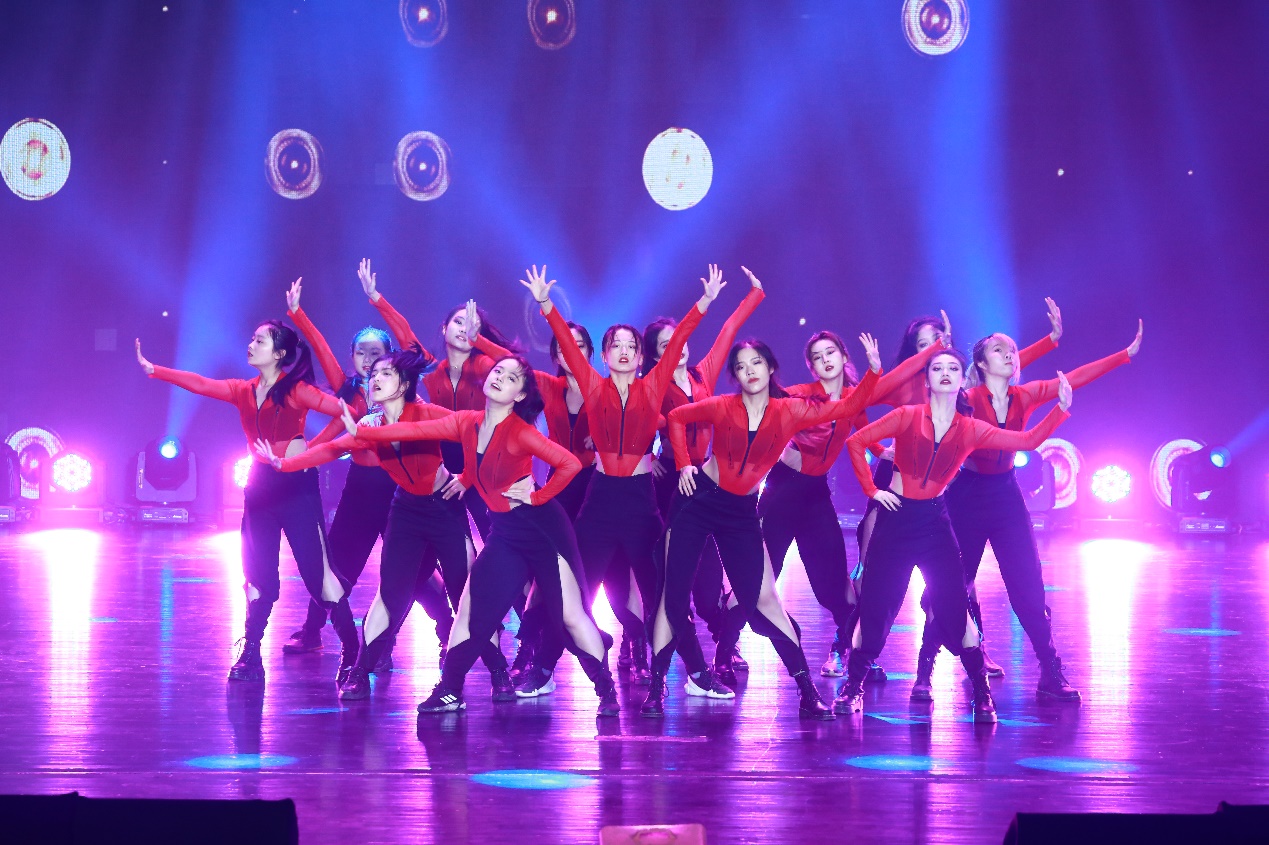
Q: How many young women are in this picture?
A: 13